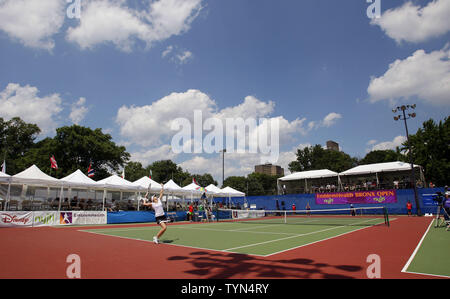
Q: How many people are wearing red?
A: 3